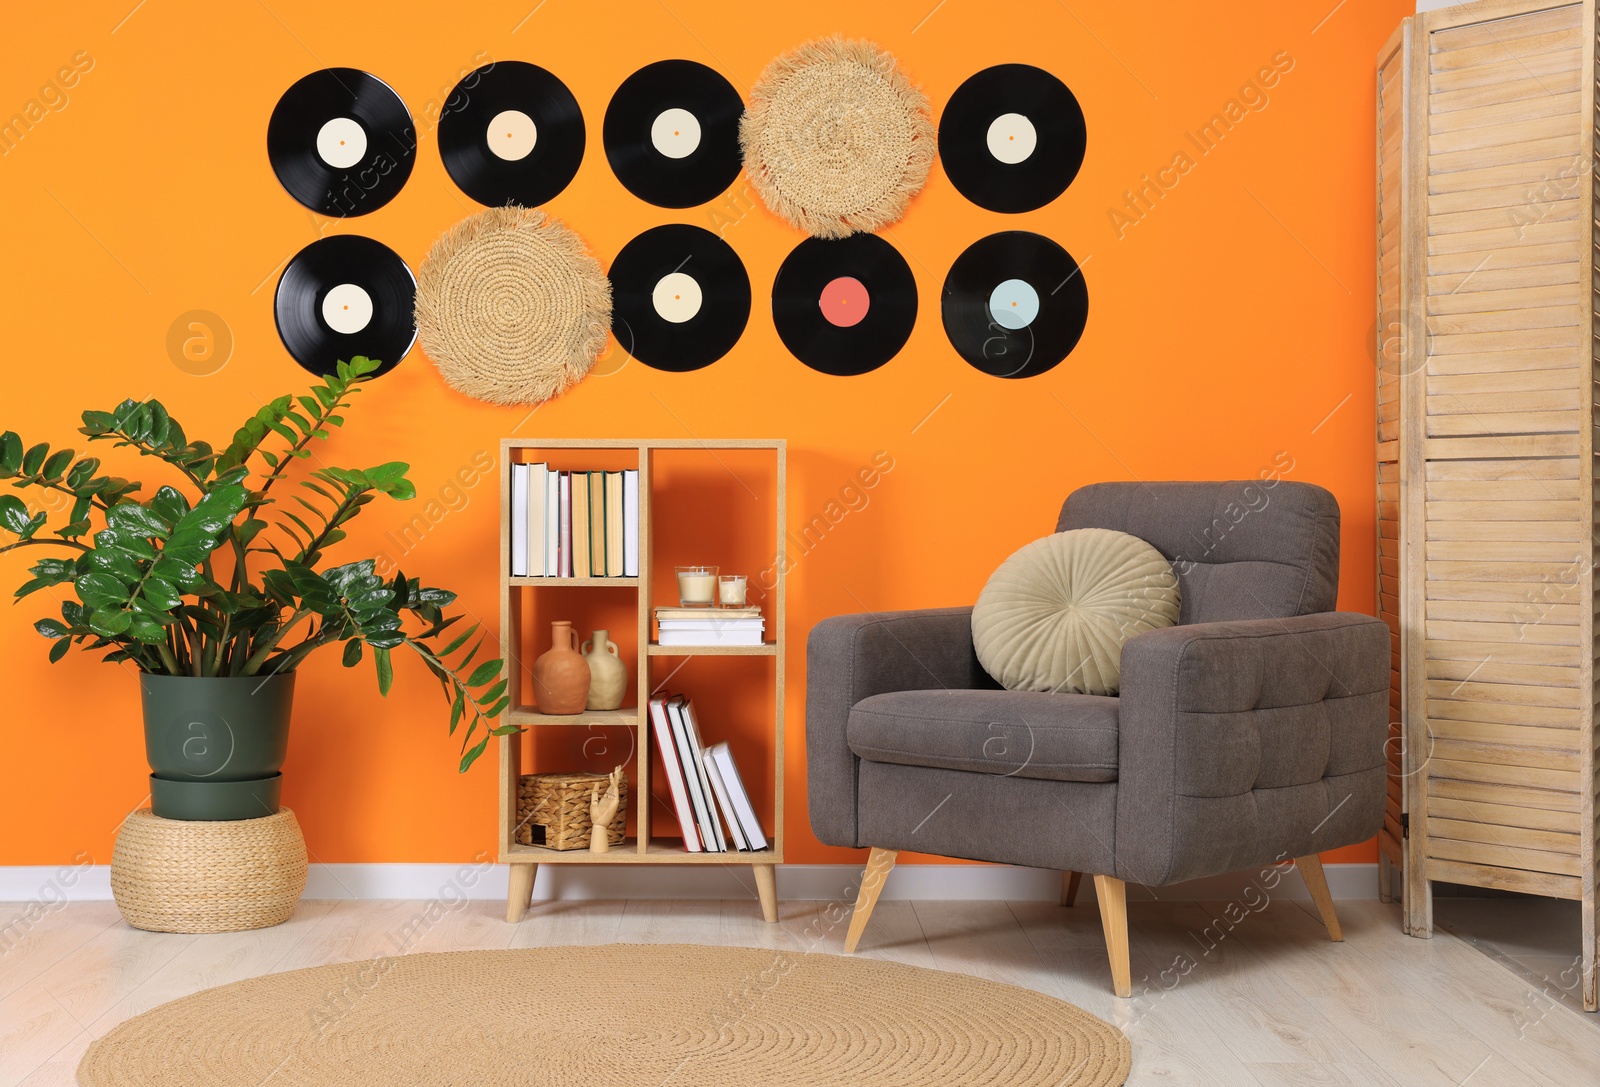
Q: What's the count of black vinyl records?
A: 8